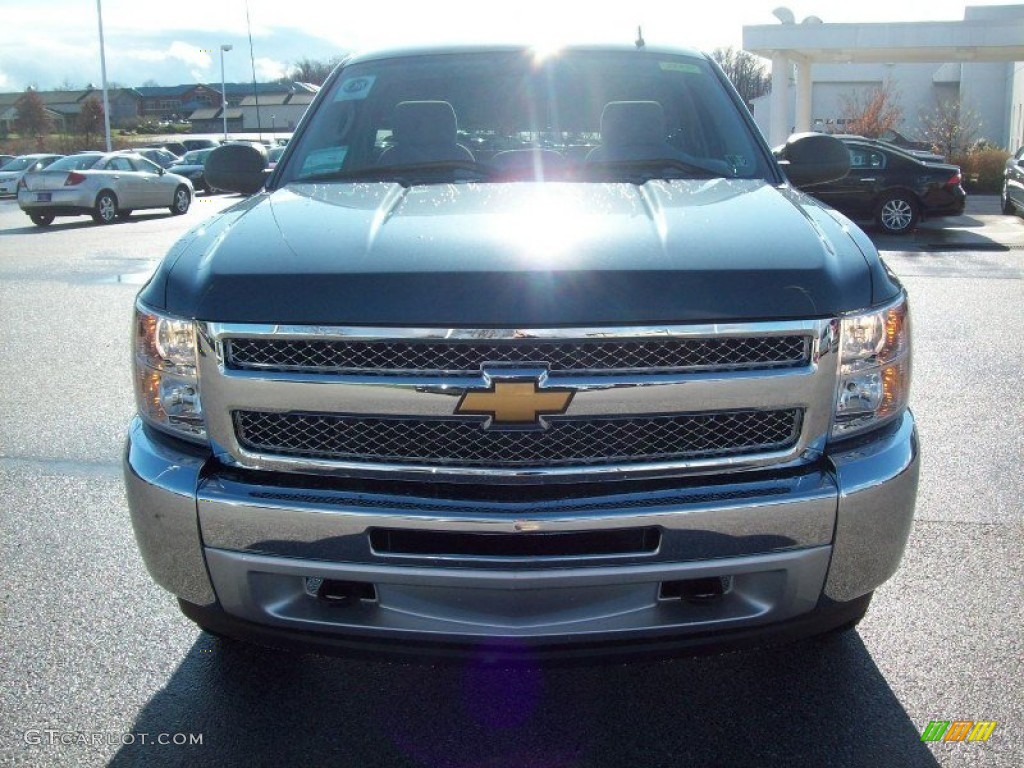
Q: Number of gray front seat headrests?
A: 2